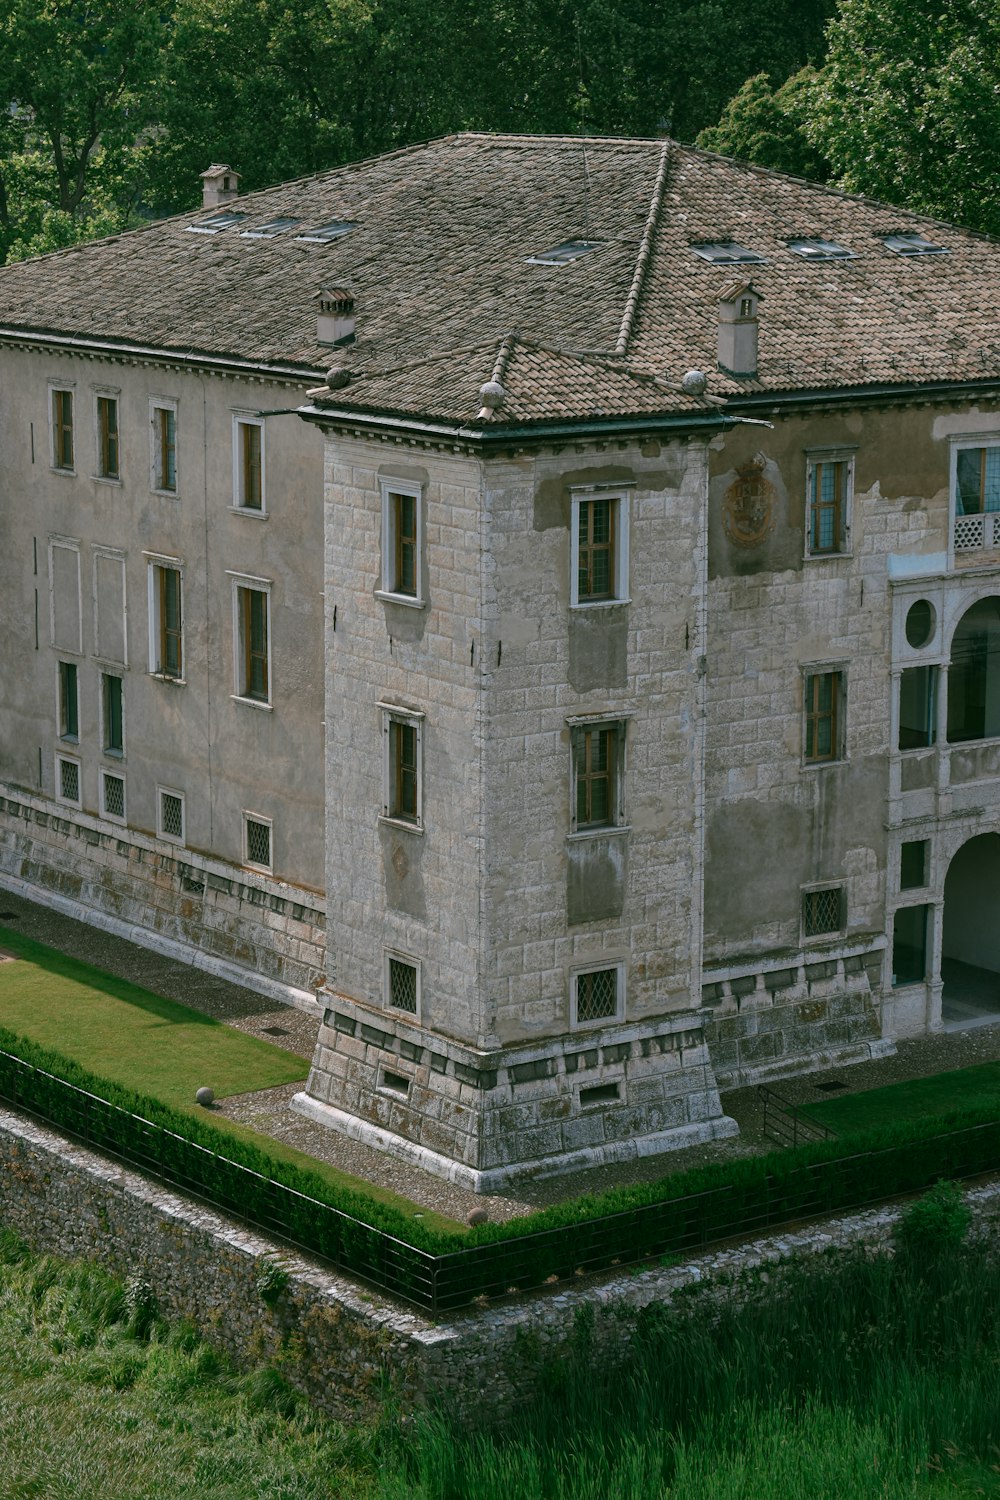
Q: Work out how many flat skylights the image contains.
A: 7